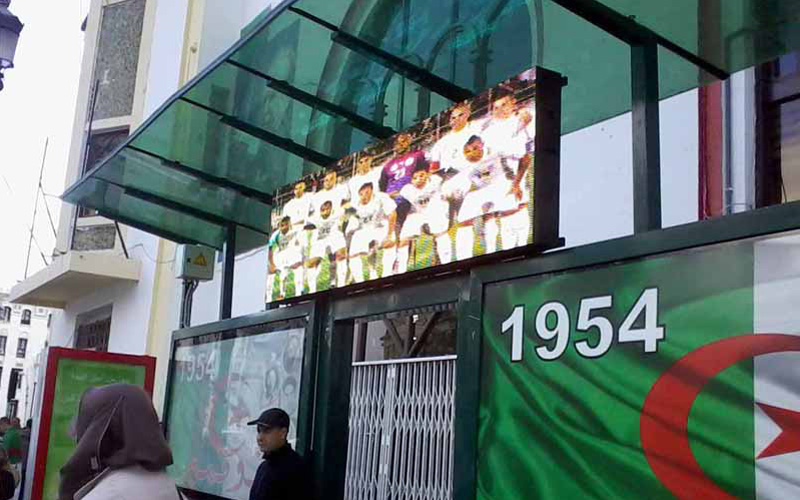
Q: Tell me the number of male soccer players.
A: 11